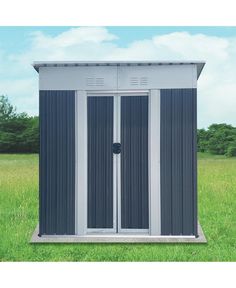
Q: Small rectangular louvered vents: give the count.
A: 2